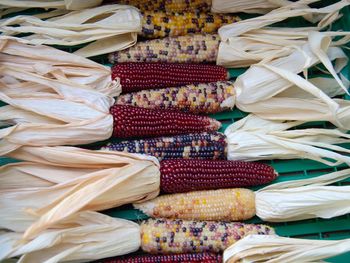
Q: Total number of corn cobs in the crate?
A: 11